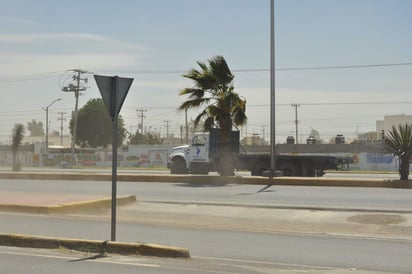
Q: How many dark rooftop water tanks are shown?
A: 3